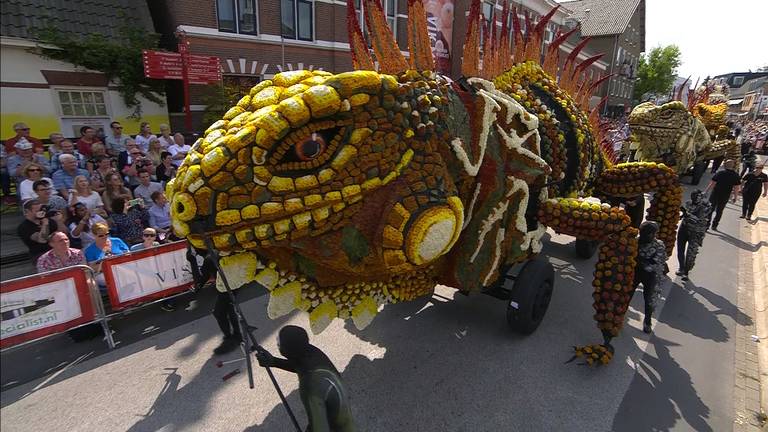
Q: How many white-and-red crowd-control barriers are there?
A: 2